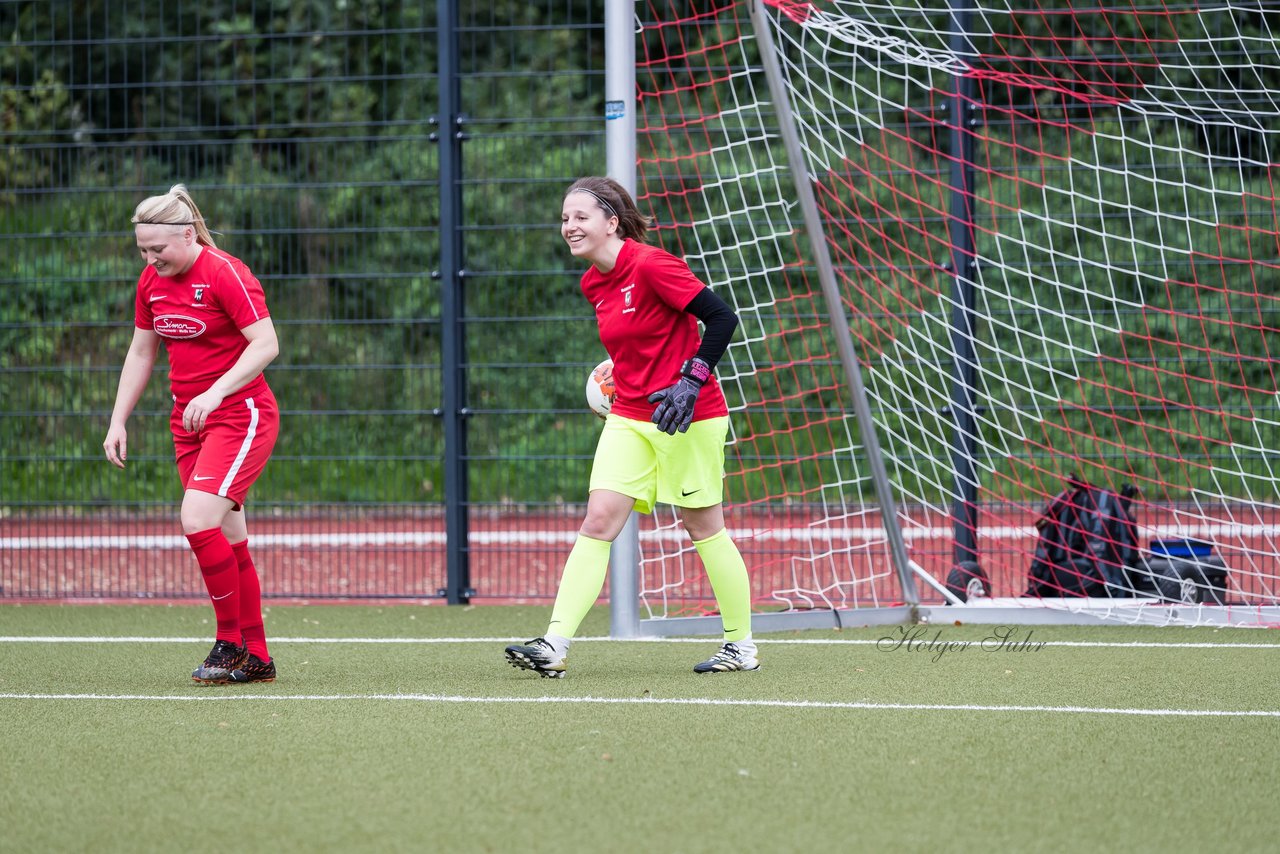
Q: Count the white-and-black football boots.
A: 2